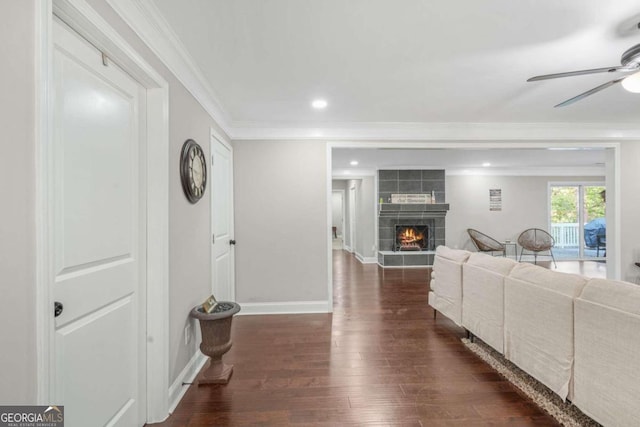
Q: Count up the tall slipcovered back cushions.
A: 4